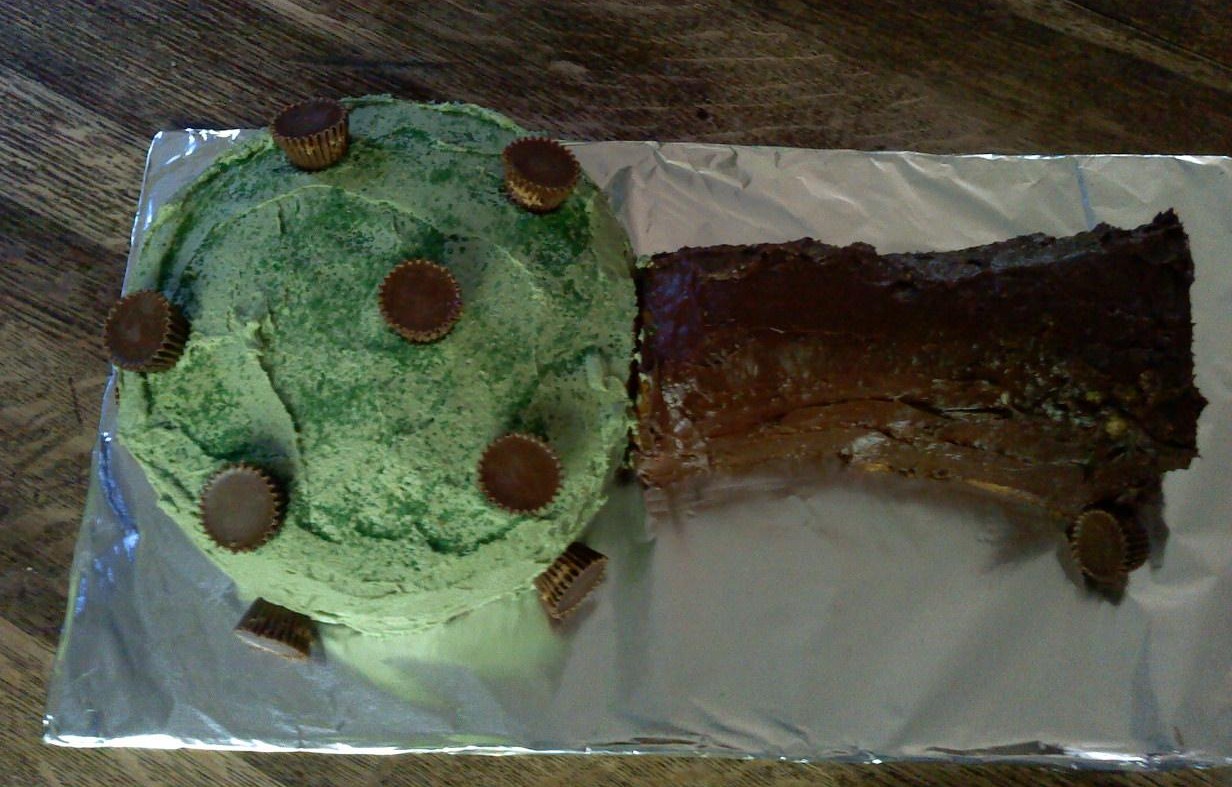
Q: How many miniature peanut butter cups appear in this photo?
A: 9